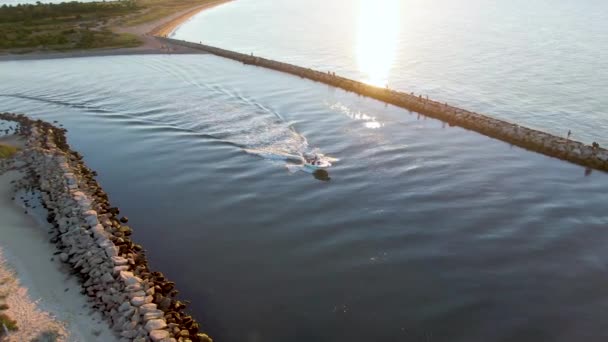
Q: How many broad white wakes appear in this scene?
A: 1